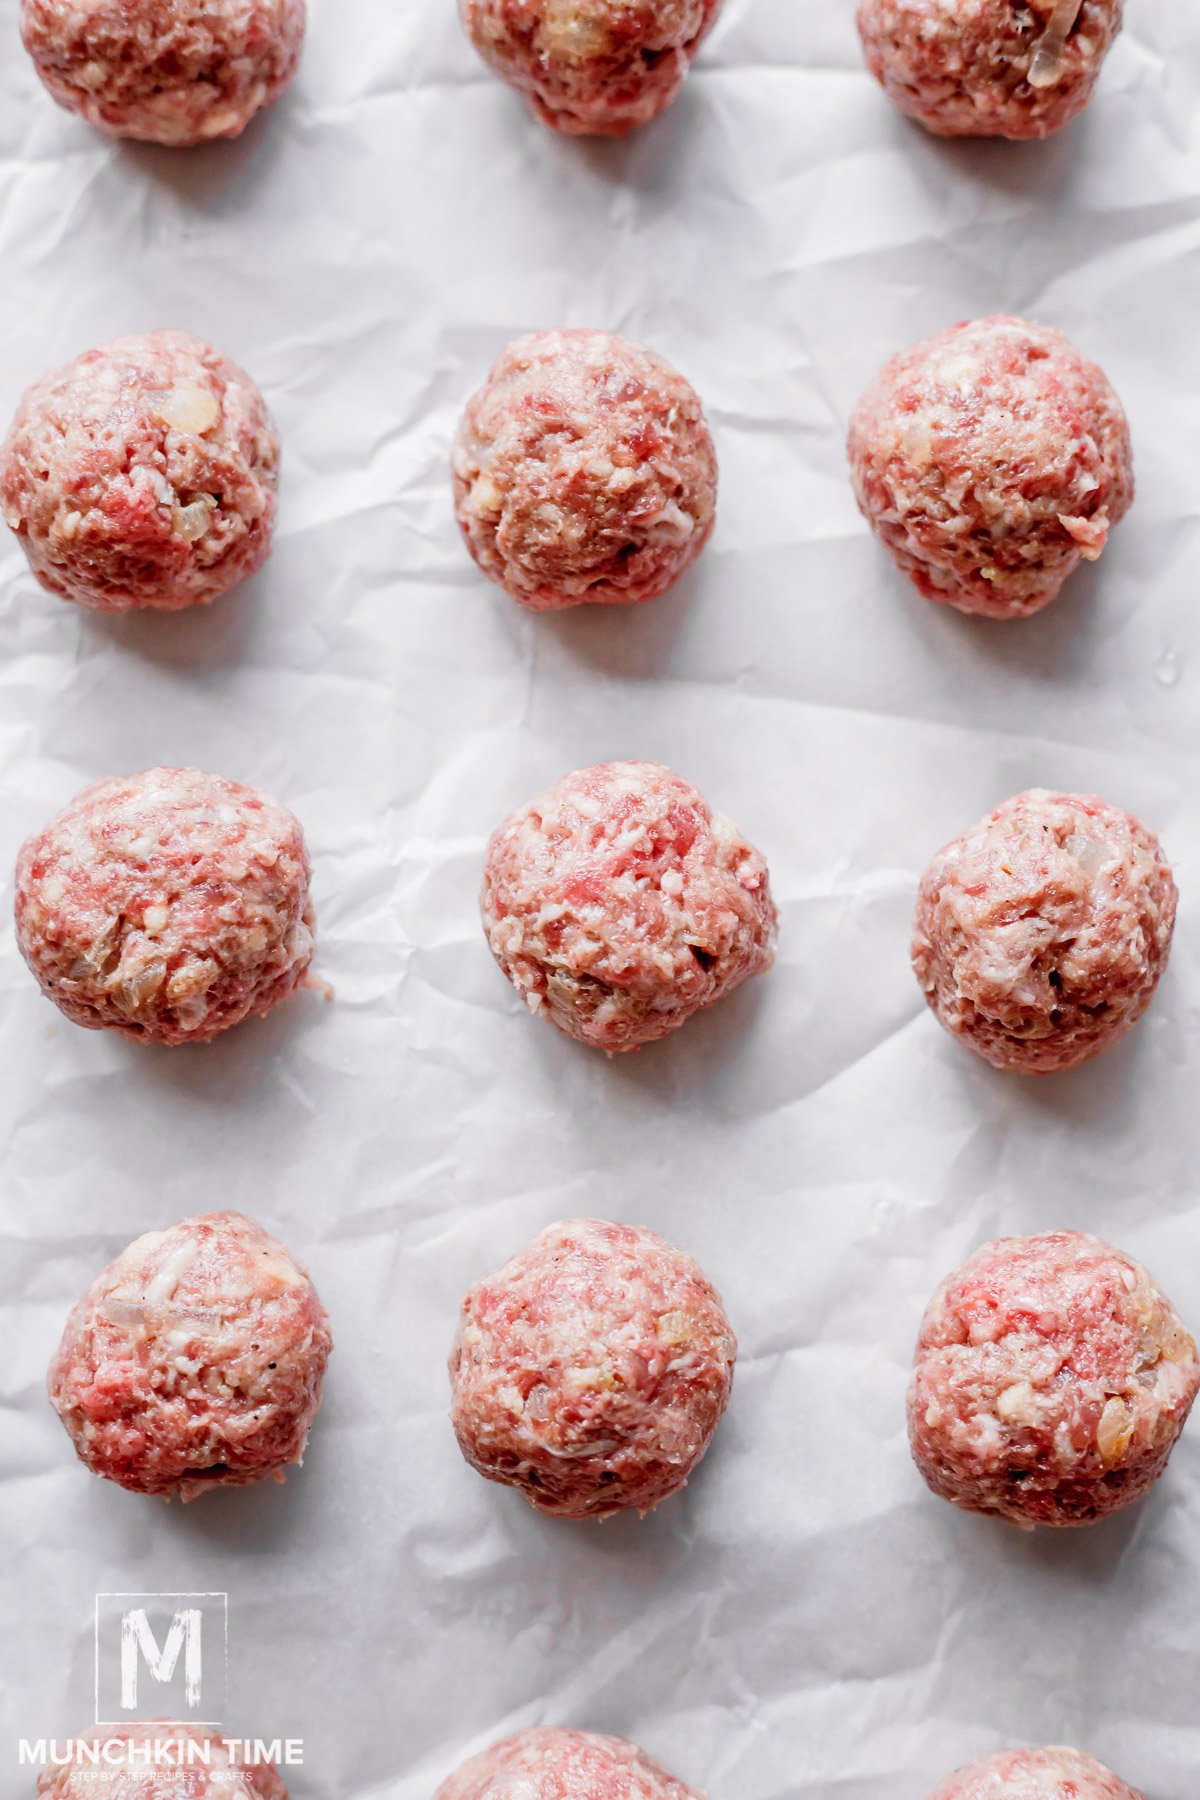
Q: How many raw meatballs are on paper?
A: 15